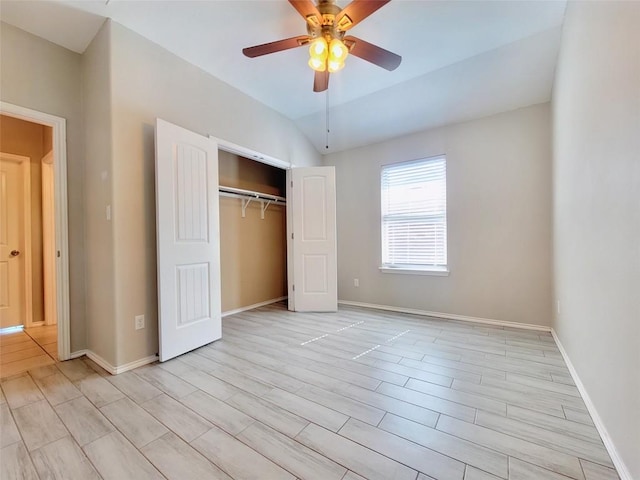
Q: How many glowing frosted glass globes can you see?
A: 4